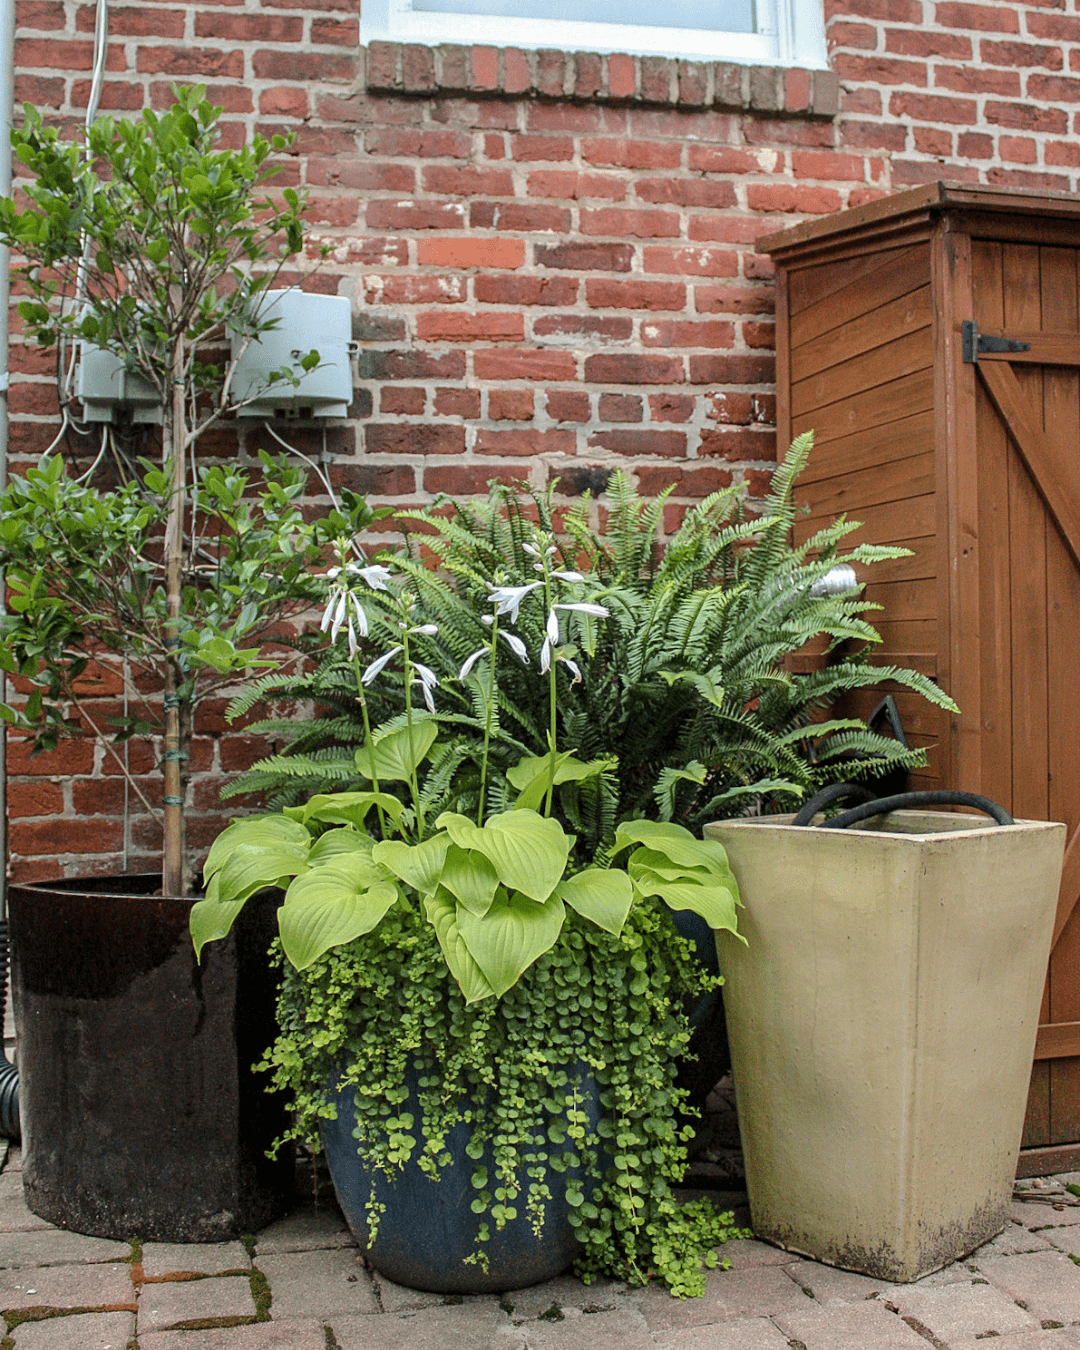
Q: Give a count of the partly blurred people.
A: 0